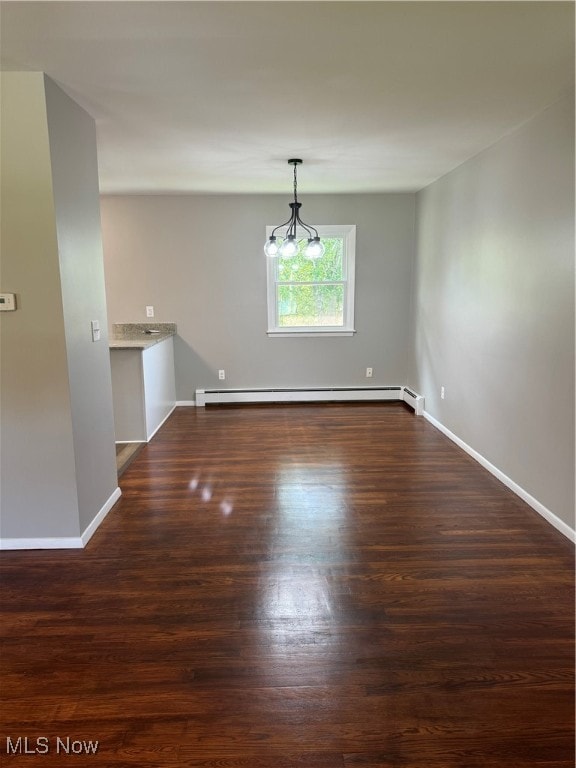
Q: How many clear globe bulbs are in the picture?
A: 5